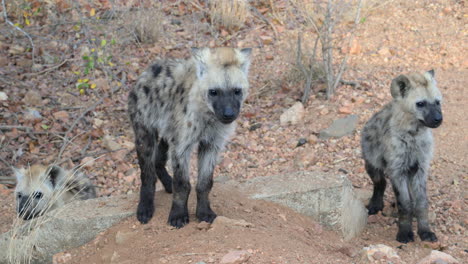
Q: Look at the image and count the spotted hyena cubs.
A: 3